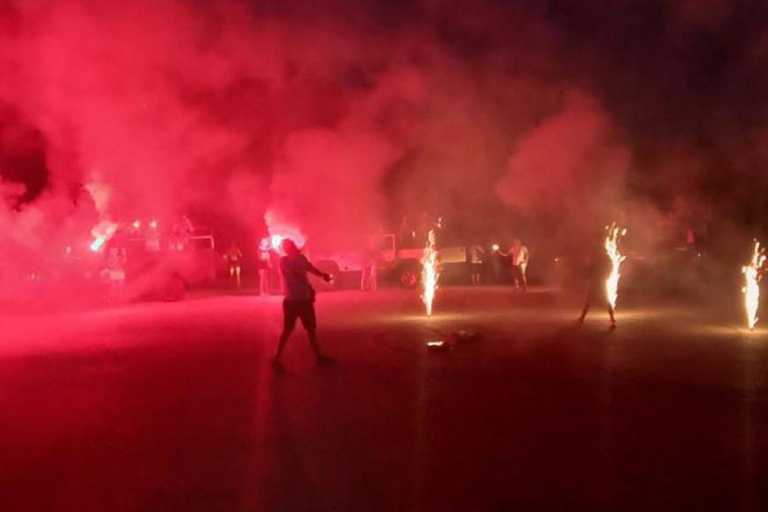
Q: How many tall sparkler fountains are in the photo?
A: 3